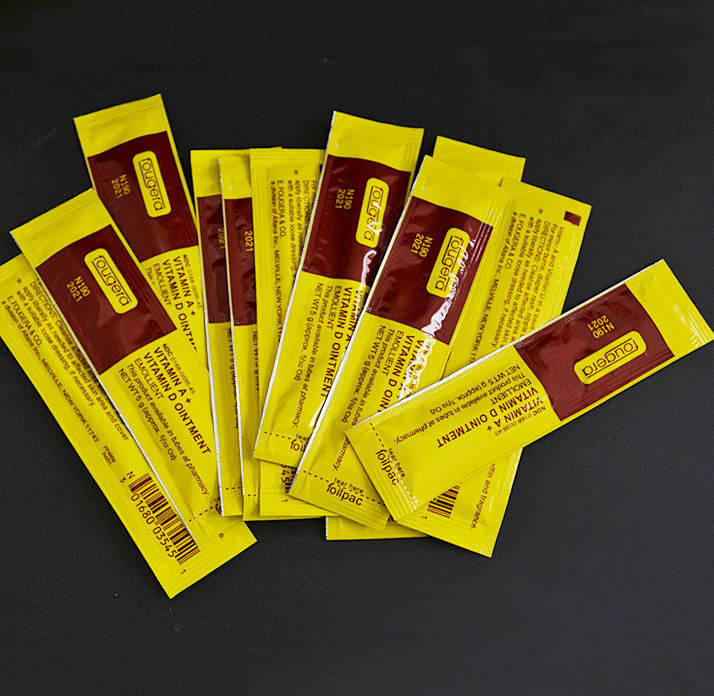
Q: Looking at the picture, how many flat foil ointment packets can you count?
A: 12